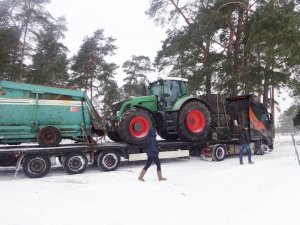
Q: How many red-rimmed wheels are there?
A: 2